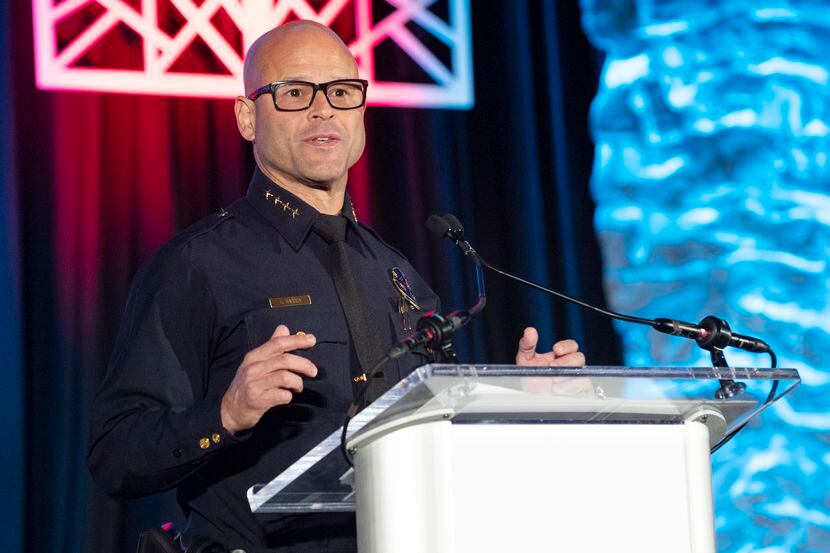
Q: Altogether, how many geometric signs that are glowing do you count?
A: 1